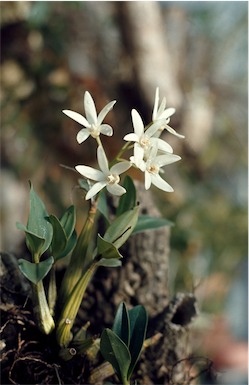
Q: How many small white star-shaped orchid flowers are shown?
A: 5